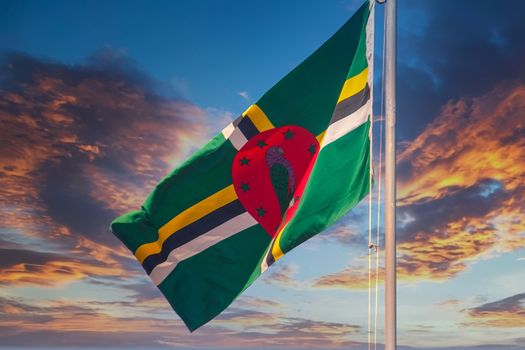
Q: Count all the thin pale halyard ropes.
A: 2